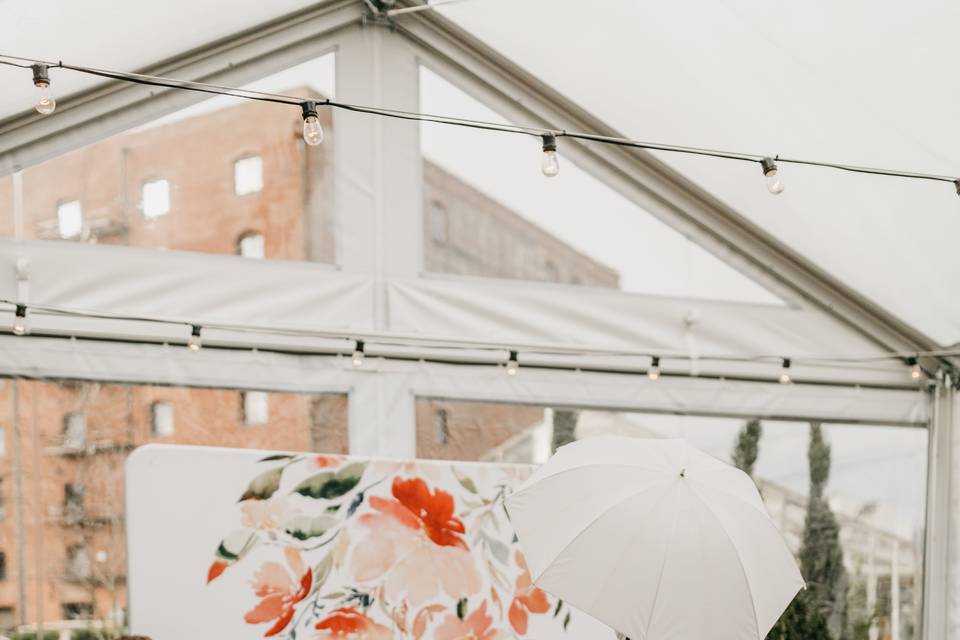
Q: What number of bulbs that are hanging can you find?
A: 11